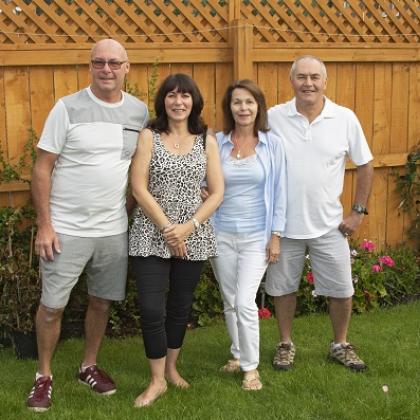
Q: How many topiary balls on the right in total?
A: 0